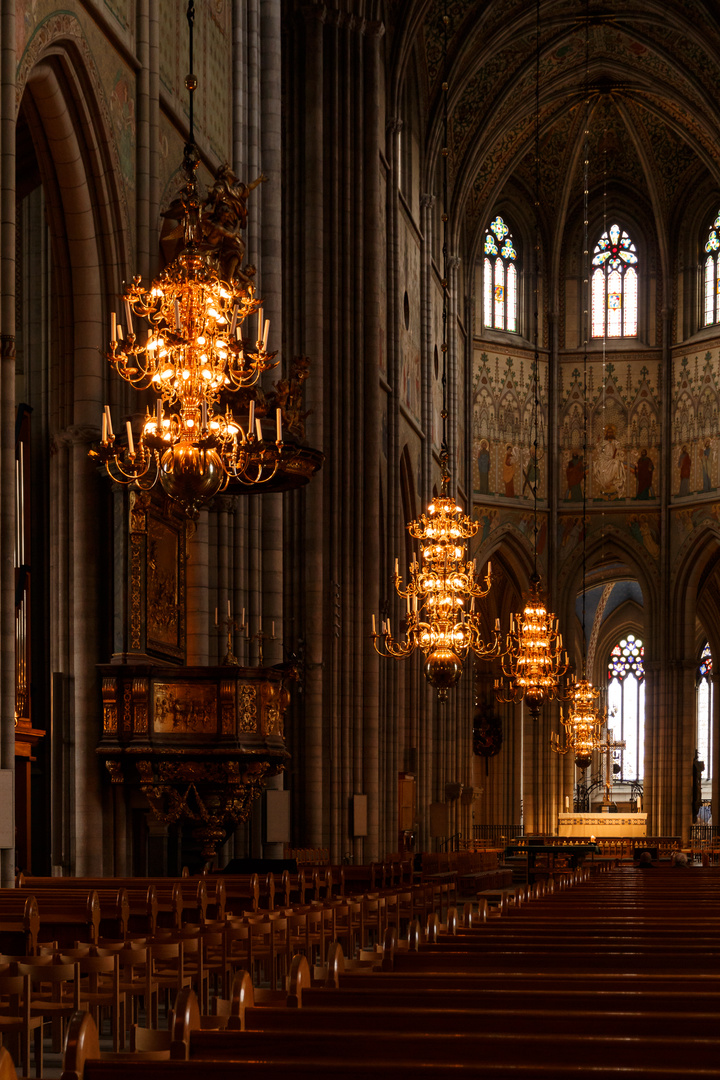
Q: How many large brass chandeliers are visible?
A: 4